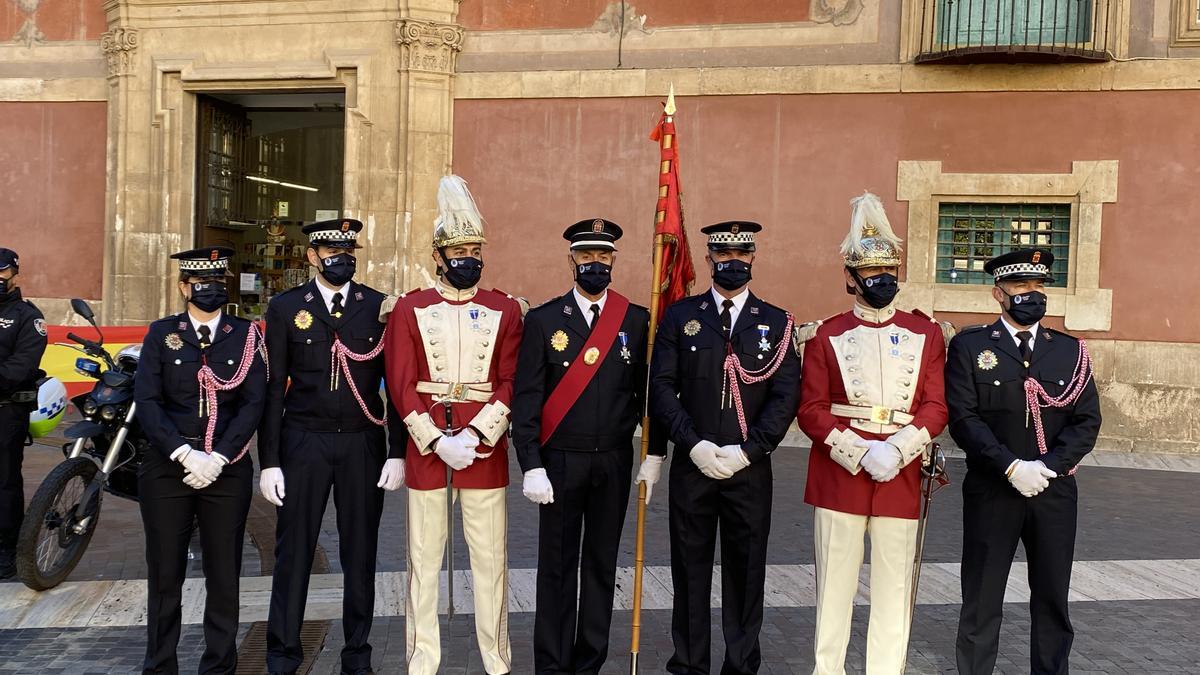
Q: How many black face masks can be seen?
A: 8